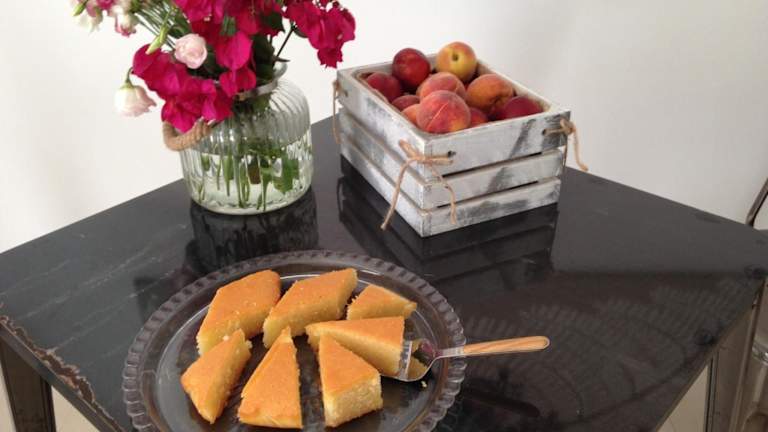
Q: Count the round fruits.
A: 10